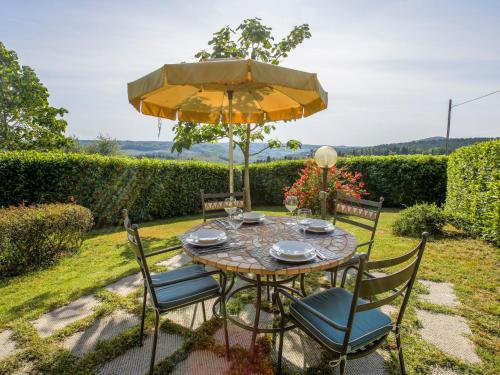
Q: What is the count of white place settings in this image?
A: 4